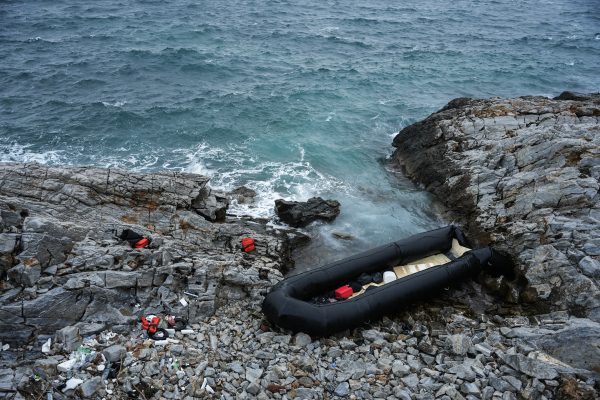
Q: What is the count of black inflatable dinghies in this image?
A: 1